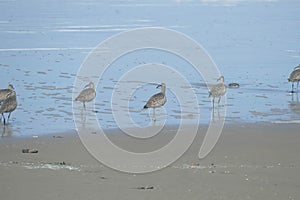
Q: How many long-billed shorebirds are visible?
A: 6